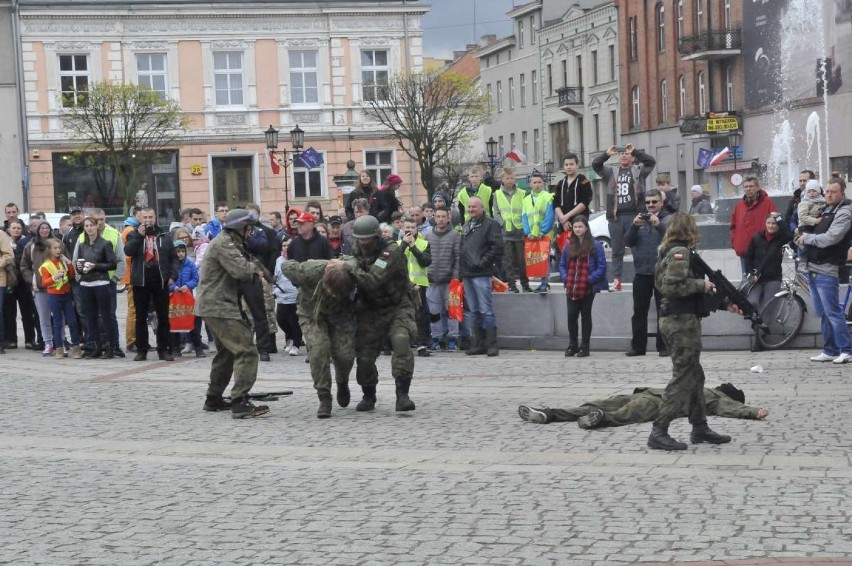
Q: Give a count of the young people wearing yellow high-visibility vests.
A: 5